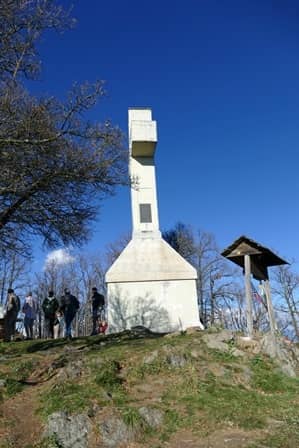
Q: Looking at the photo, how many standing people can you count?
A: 5